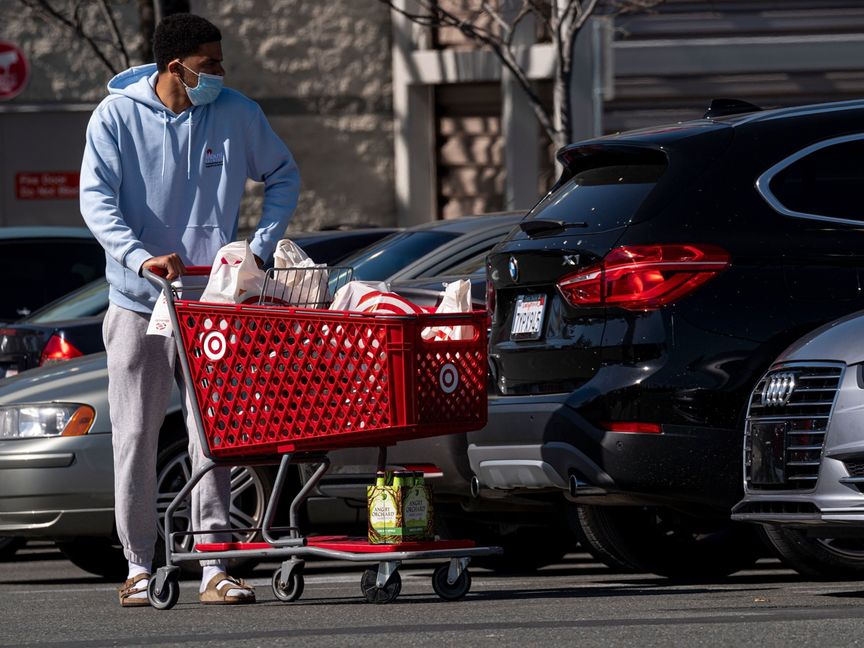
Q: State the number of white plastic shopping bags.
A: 4